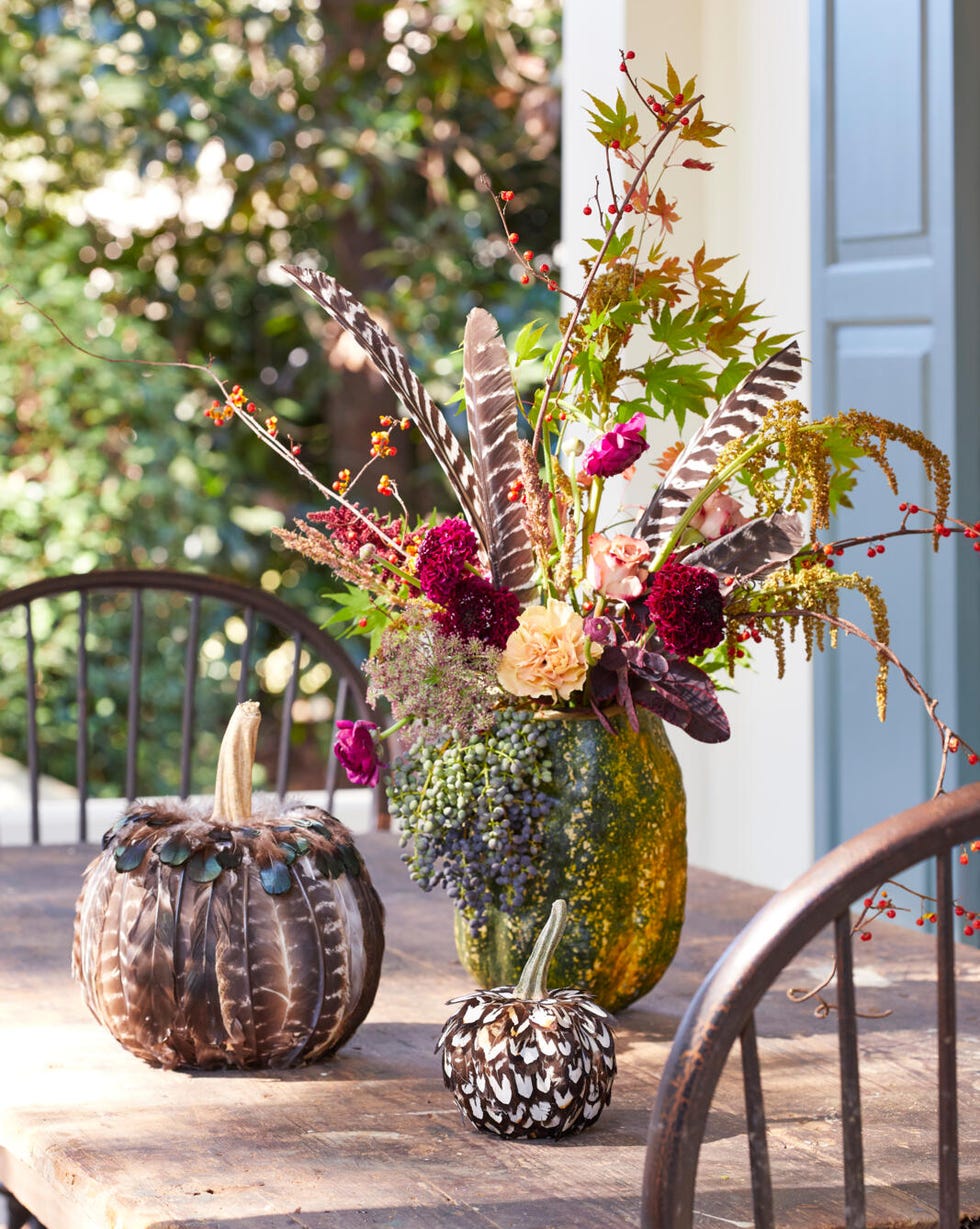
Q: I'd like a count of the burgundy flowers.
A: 3